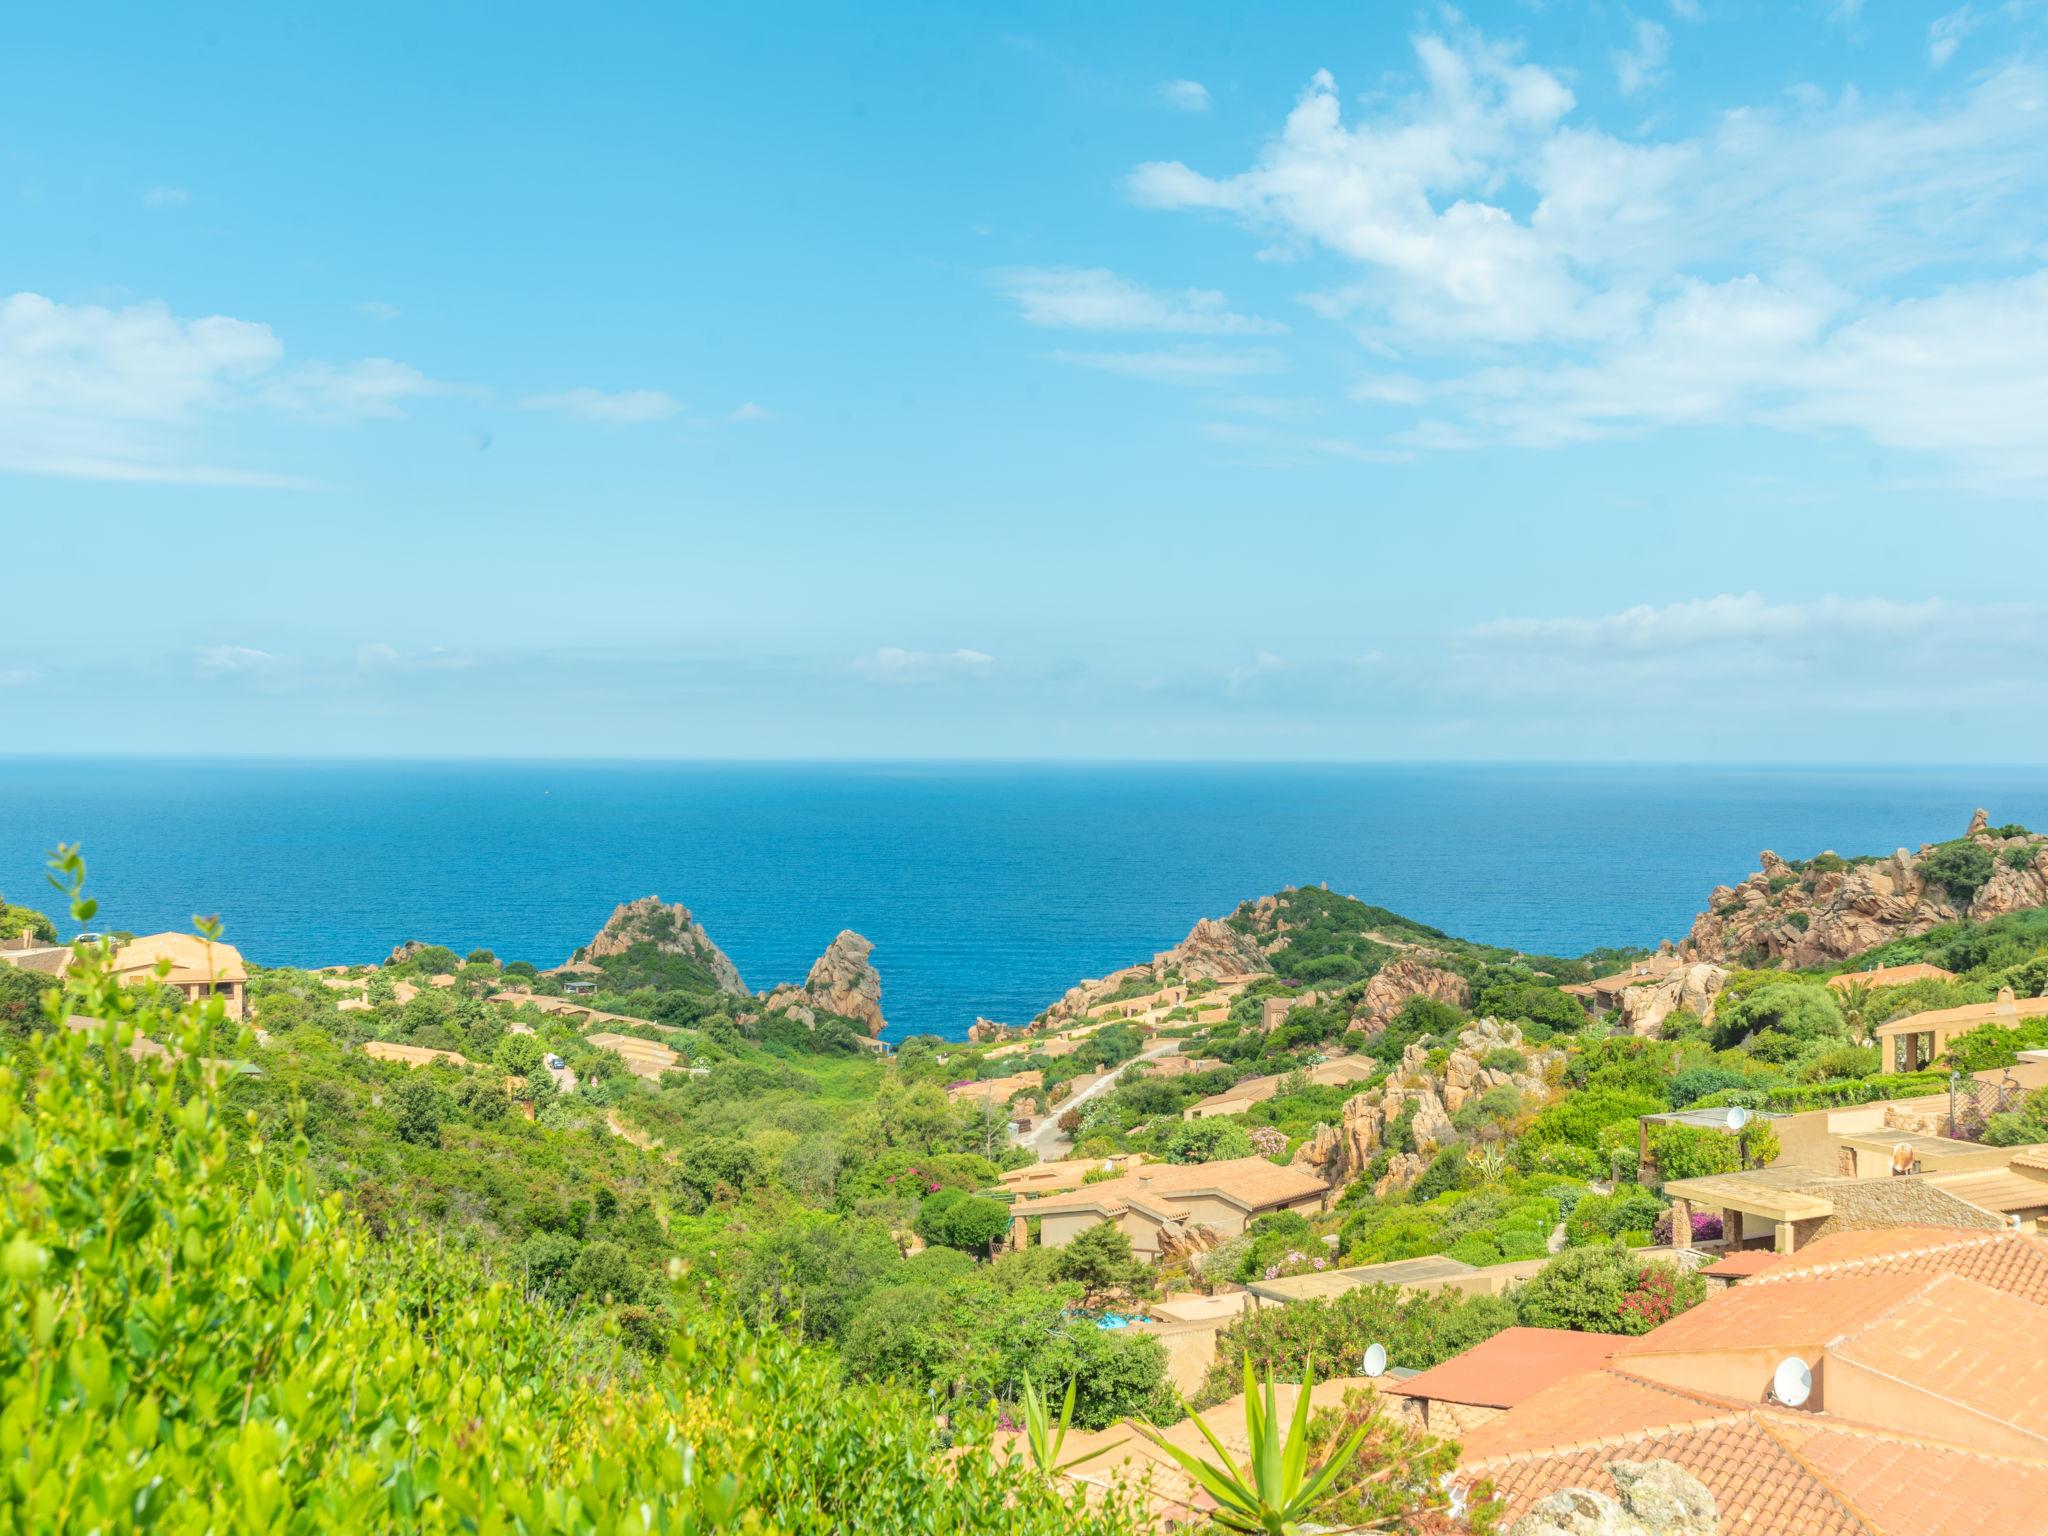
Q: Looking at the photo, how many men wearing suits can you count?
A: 0